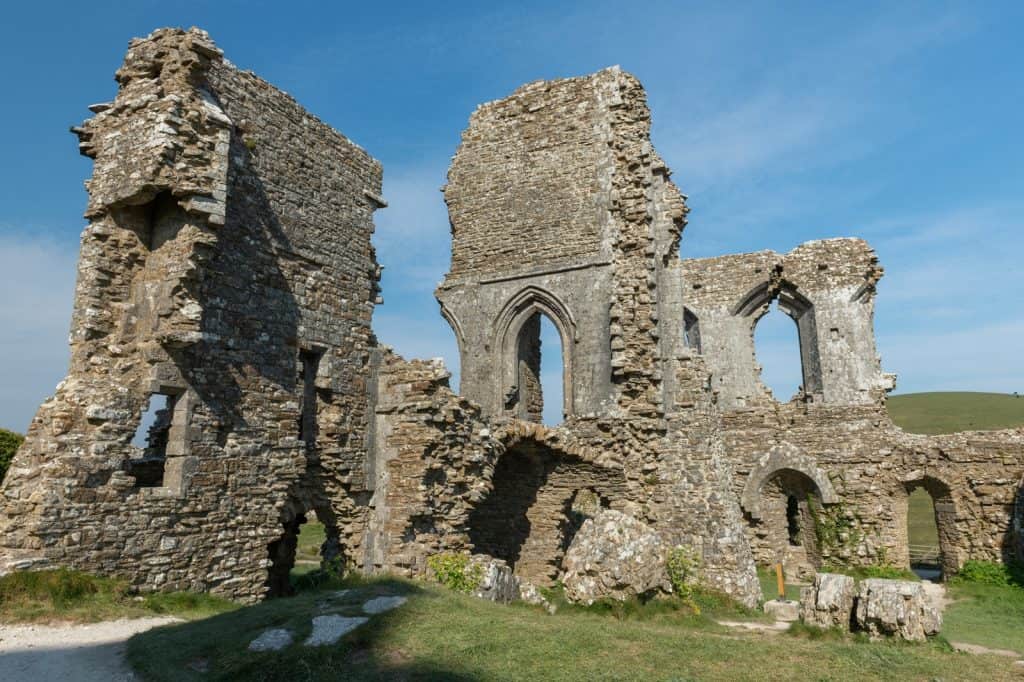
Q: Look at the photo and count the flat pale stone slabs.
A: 3